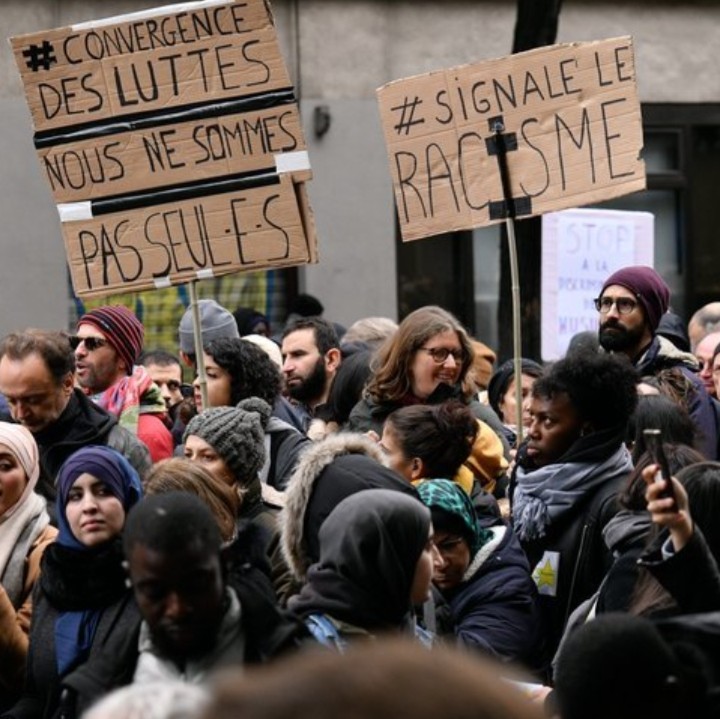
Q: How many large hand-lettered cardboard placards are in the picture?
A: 2